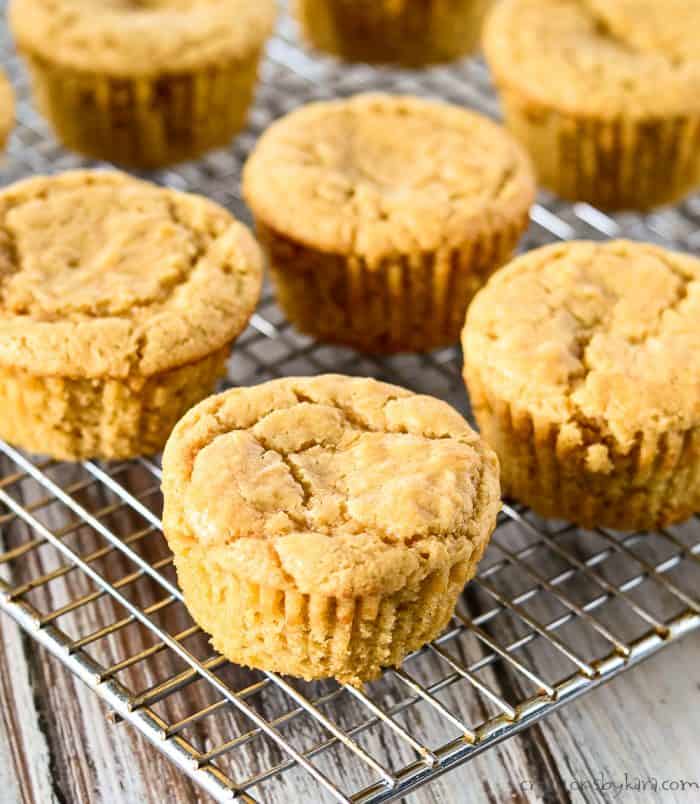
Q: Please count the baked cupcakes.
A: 8